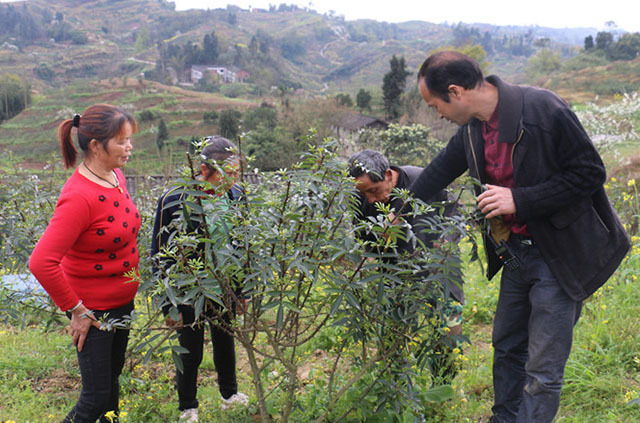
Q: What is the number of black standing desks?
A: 0